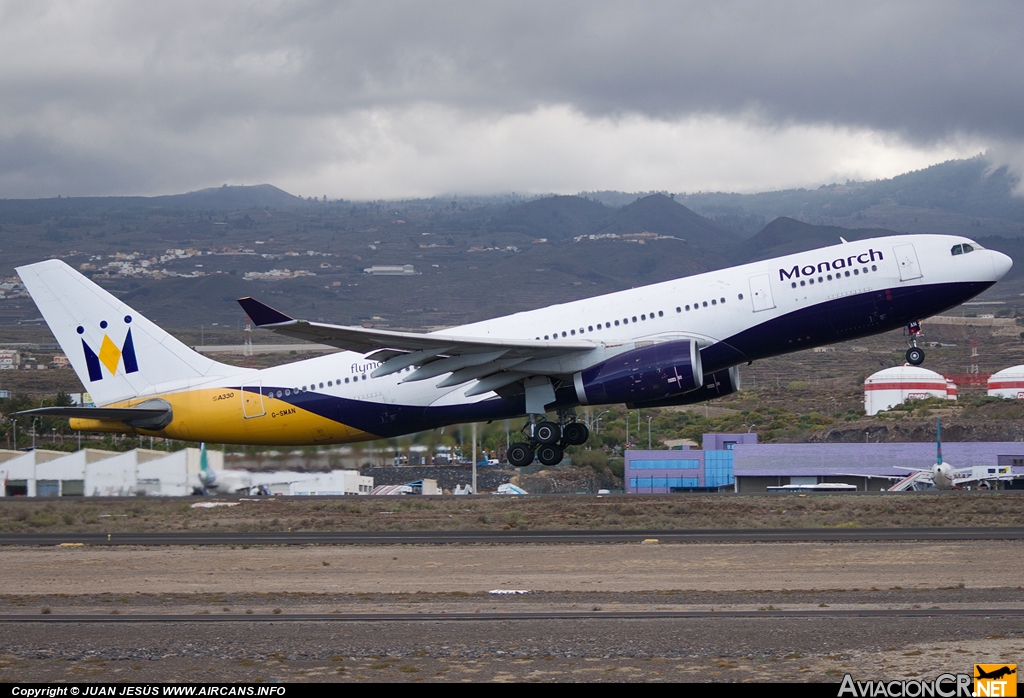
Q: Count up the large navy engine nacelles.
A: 2